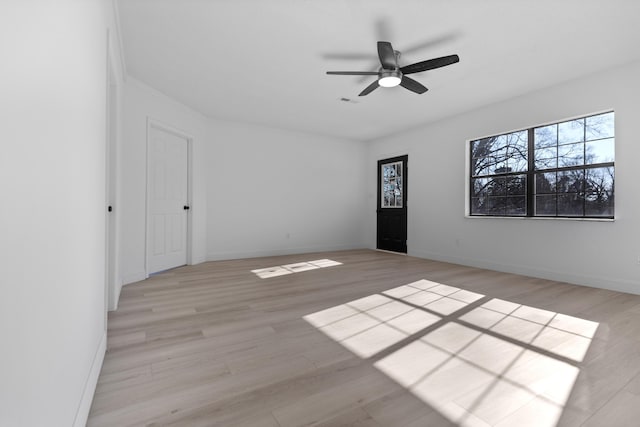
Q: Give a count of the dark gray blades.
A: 5